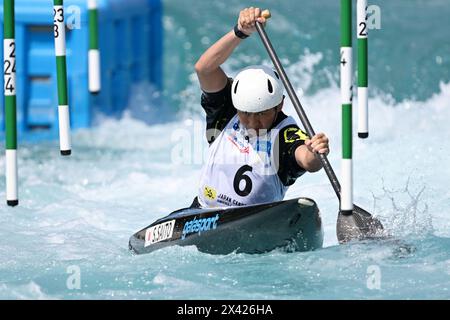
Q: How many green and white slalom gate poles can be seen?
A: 5